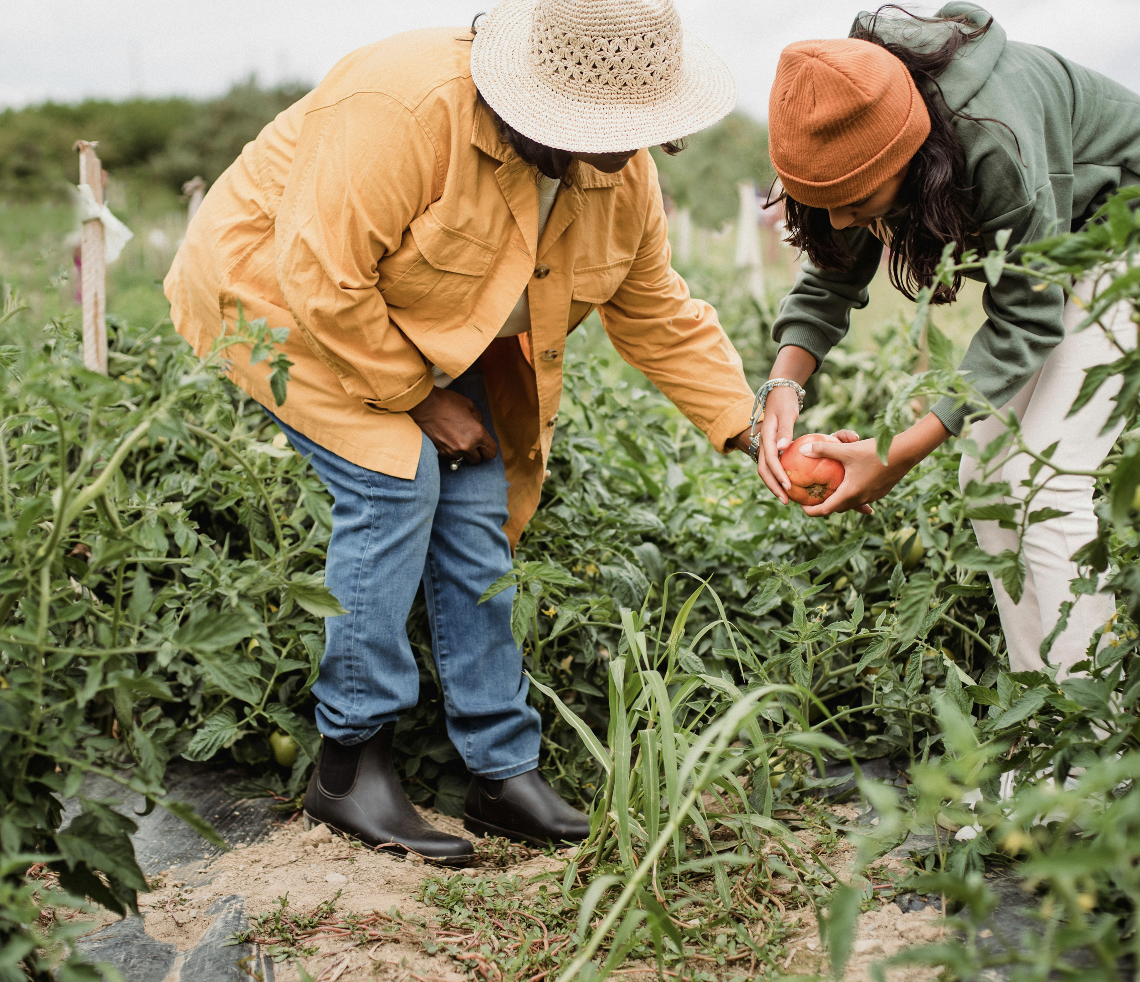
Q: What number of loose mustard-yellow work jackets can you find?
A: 1